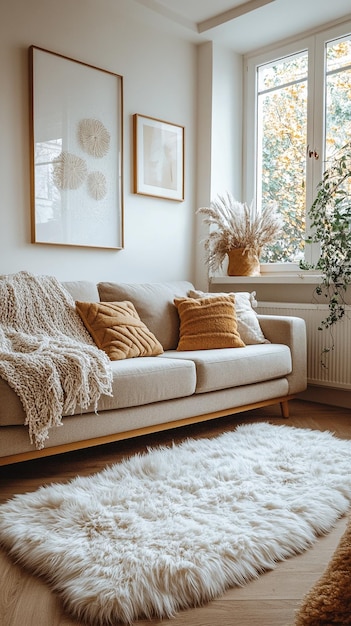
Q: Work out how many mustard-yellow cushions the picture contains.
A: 2